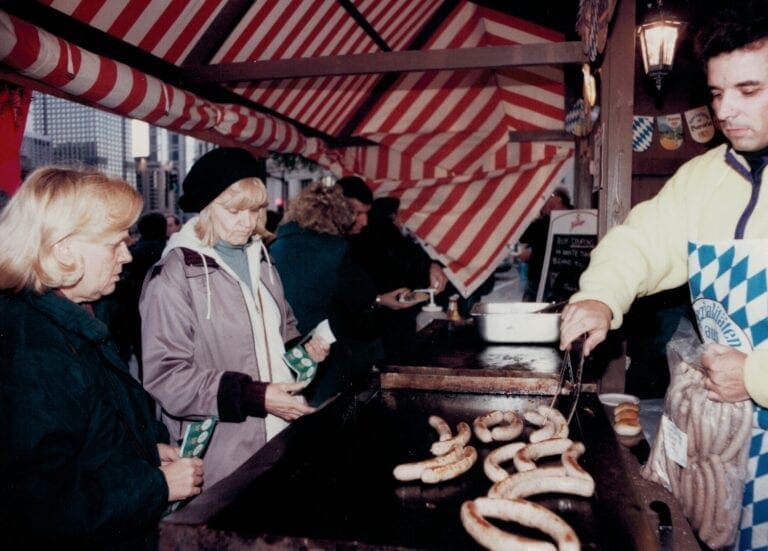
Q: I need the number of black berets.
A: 1